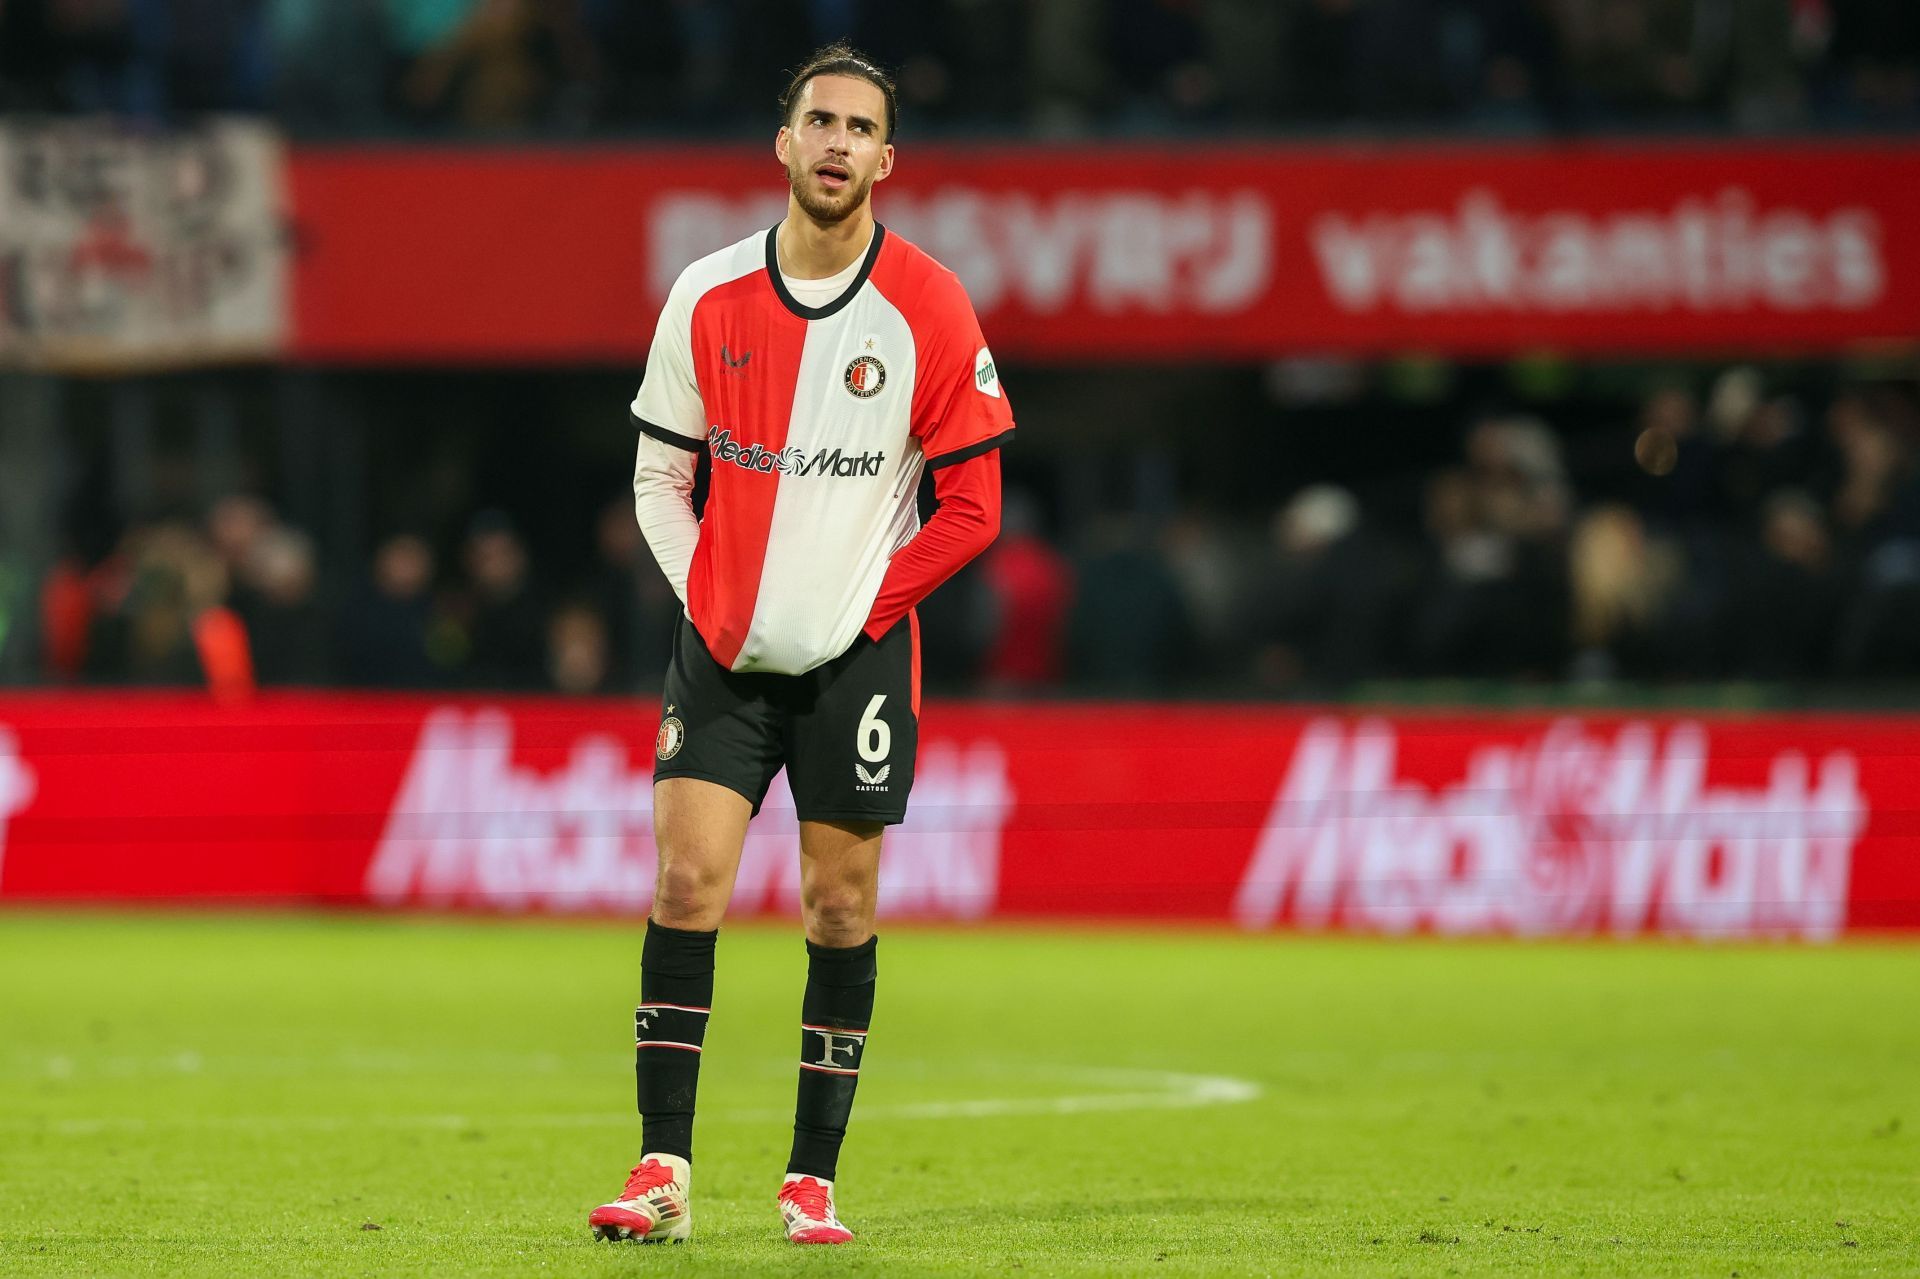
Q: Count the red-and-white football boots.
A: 2